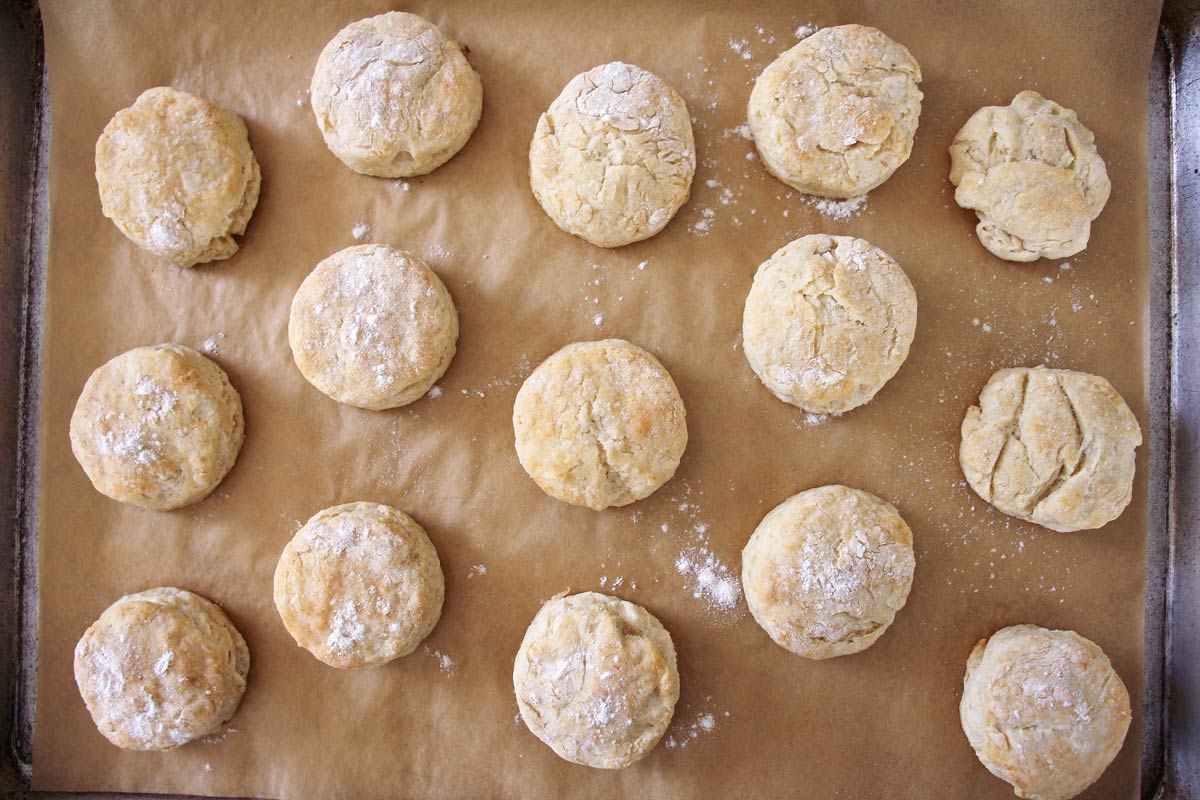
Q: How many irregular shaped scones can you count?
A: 2